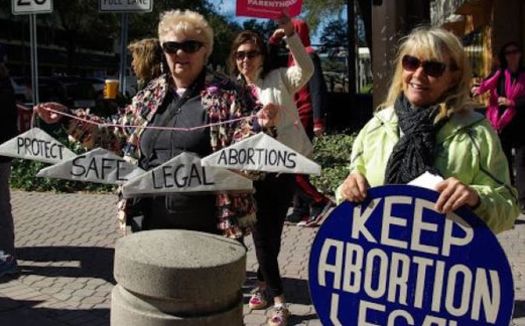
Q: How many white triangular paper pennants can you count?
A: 4